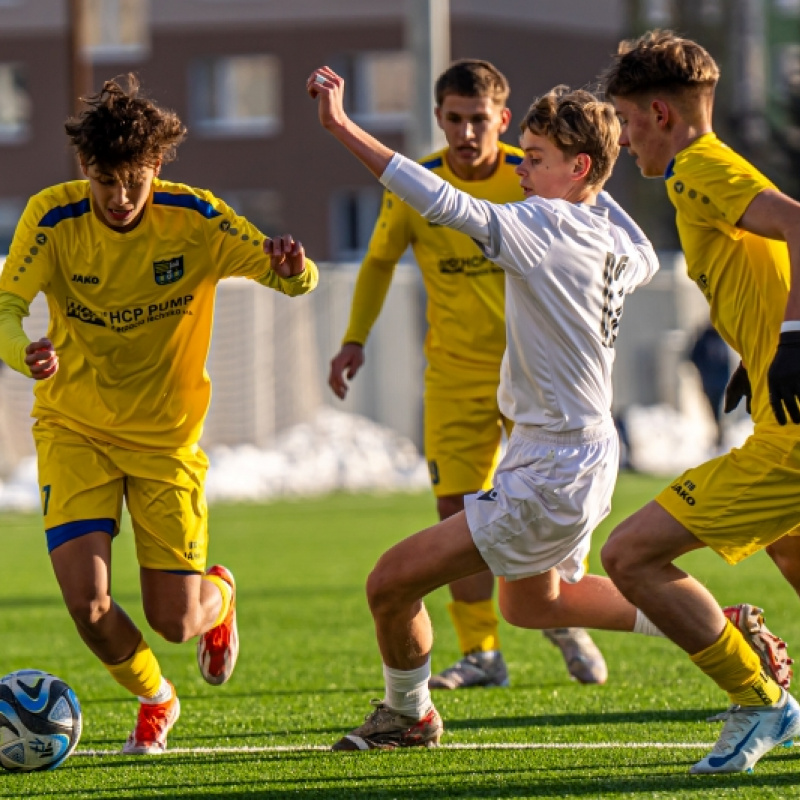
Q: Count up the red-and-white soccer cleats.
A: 2